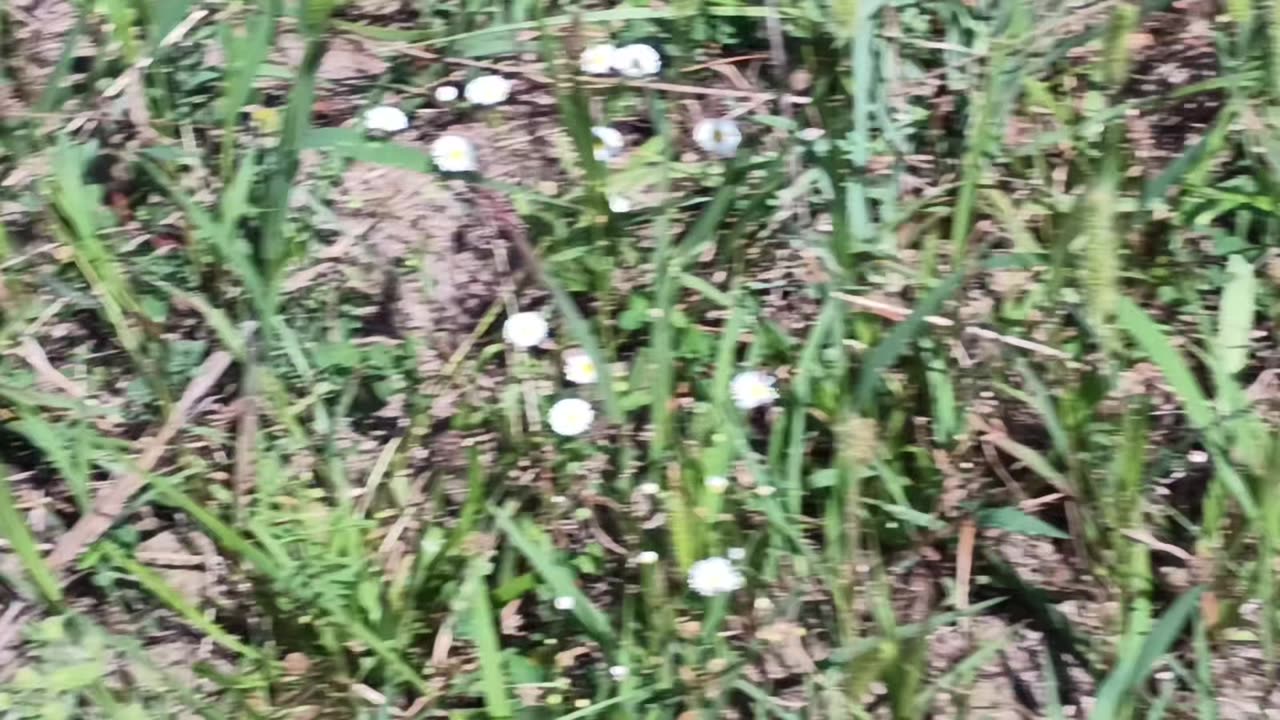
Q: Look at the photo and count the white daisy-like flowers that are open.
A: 12